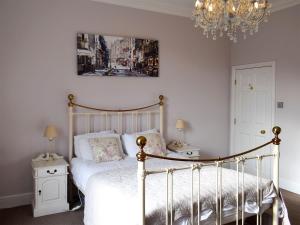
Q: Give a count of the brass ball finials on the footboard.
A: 2